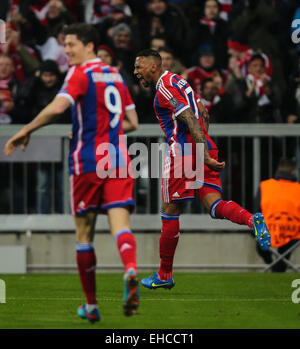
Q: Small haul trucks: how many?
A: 0